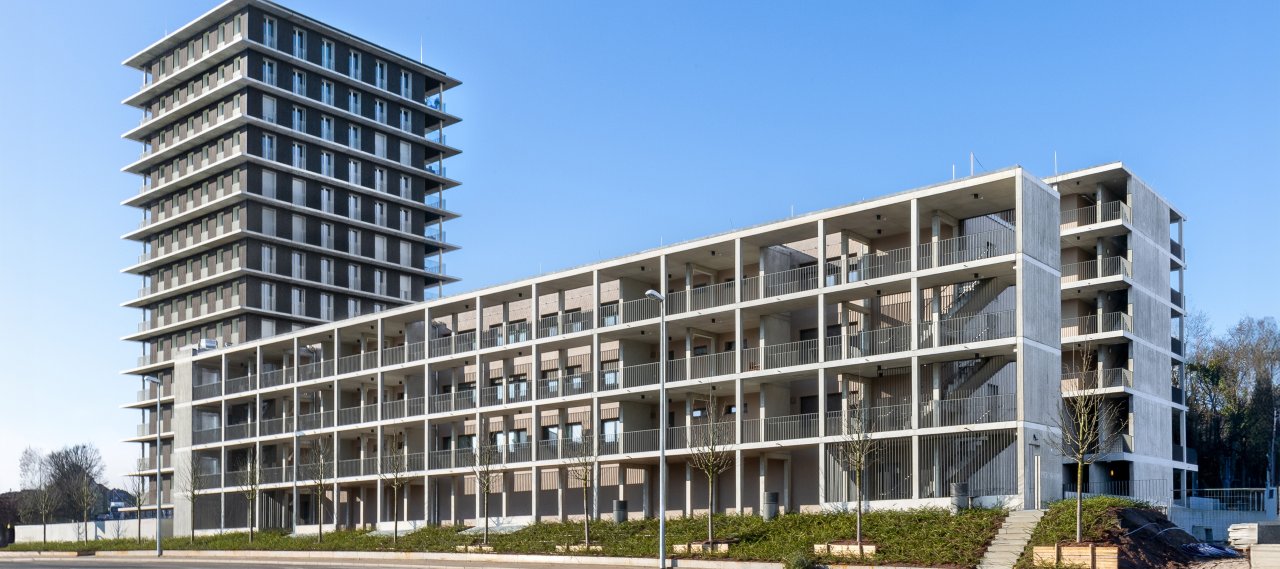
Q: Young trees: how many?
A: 12